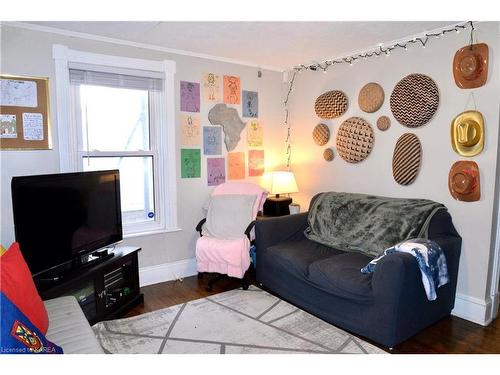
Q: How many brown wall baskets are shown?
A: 8